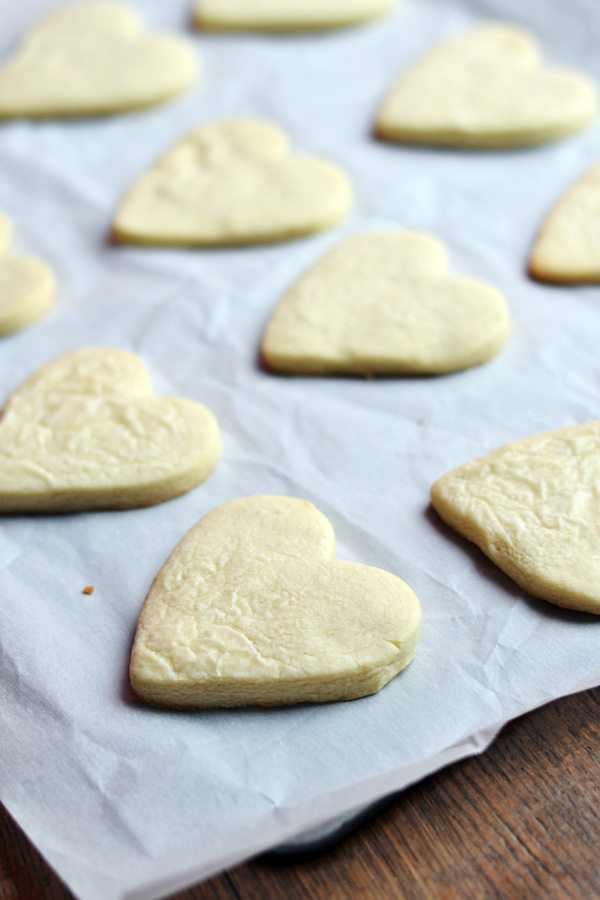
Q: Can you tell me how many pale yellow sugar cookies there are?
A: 10